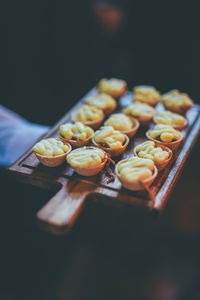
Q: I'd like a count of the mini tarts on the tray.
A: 15